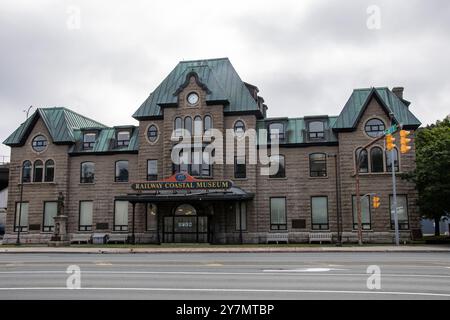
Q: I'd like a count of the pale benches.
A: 4